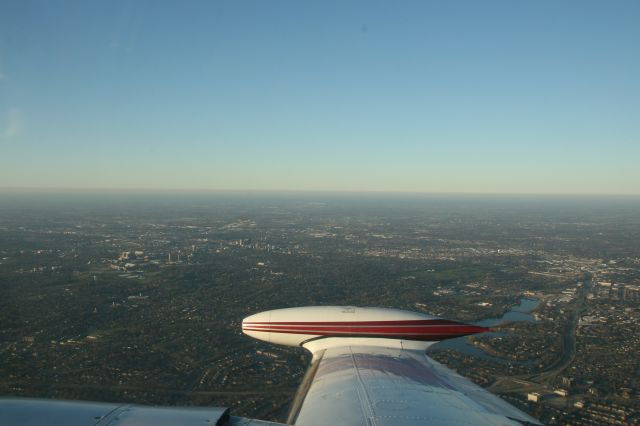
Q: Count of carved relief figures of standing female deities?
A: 0